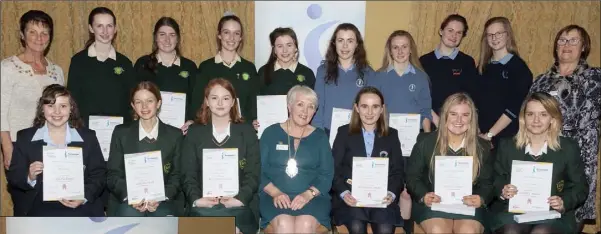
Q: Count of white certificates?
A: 11